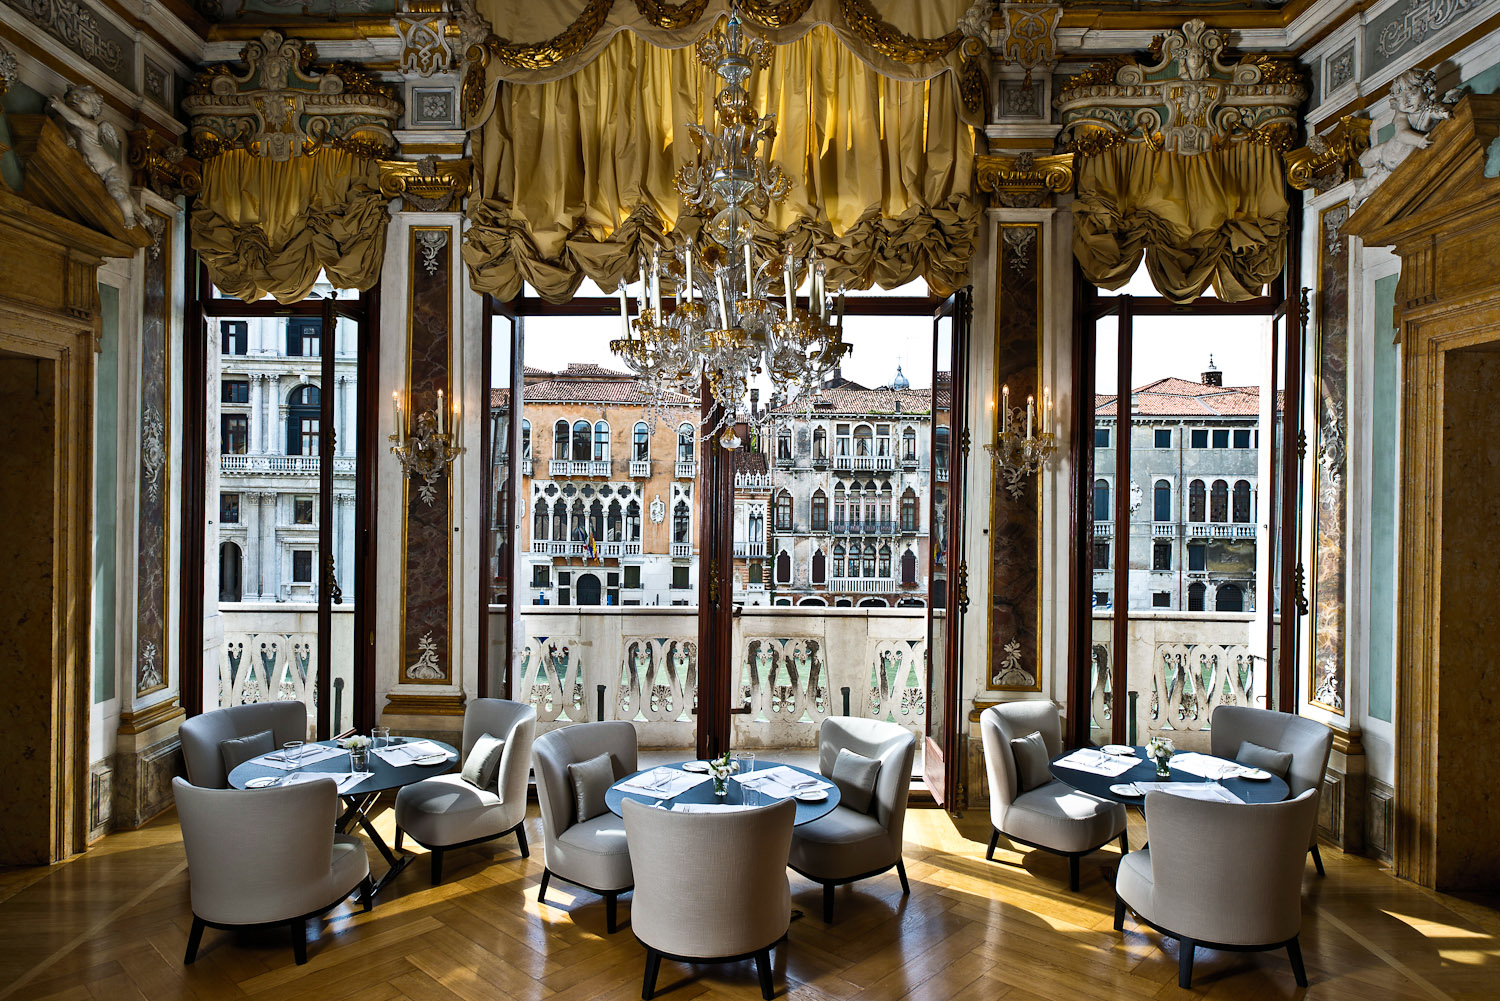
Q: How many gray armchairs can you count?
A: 9